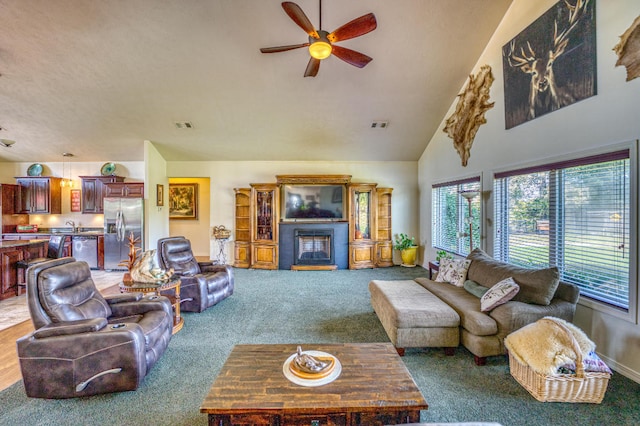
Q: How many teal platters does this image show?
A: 2